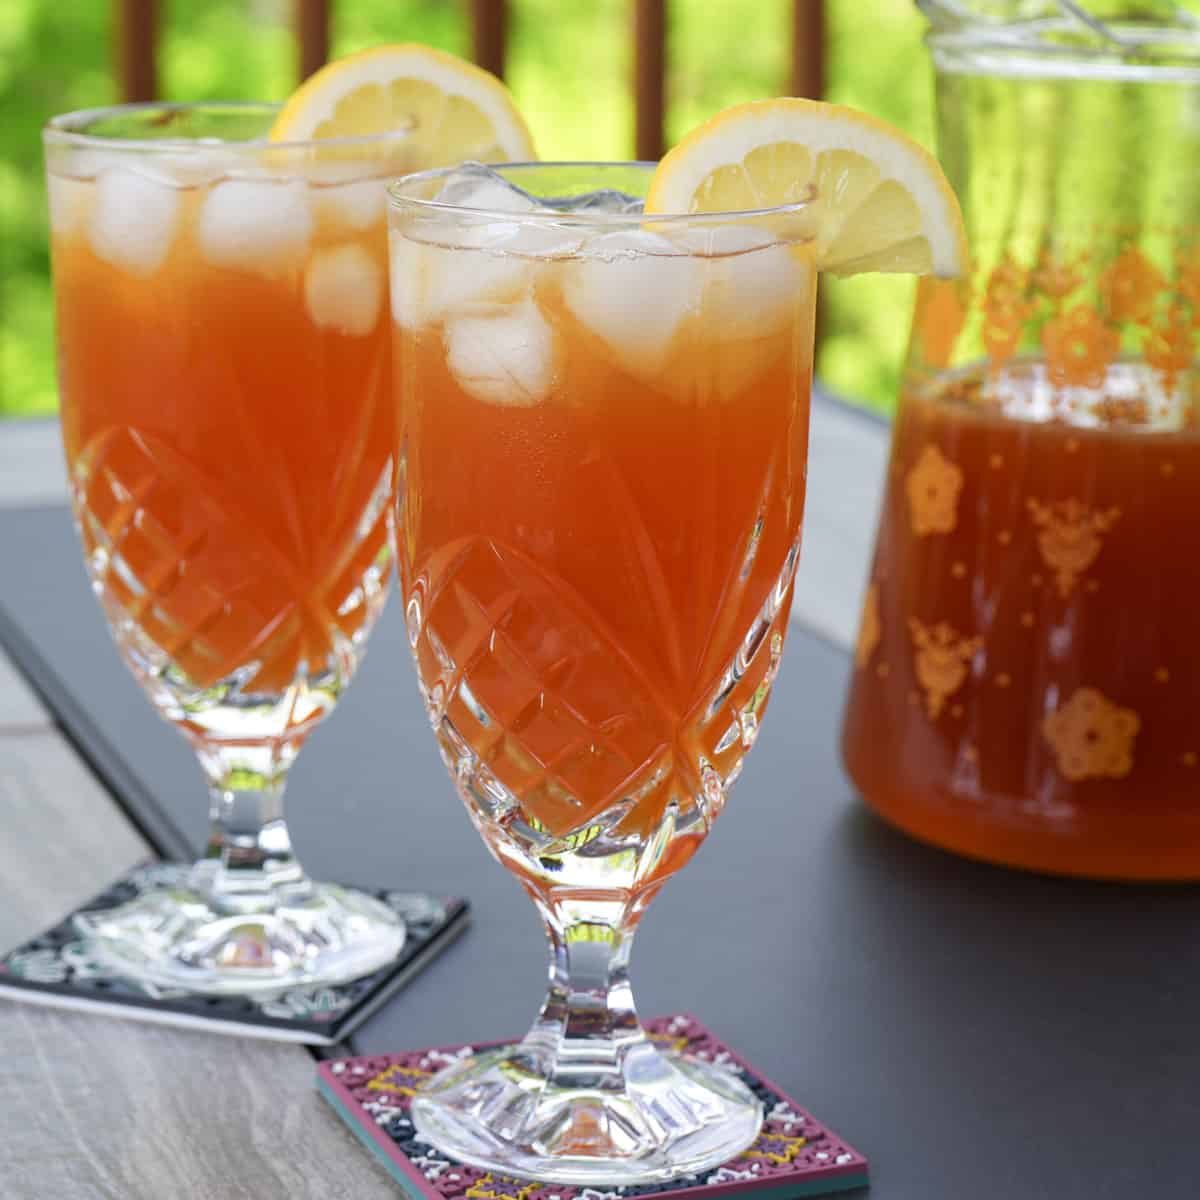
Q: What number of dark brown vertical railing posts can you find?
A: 5